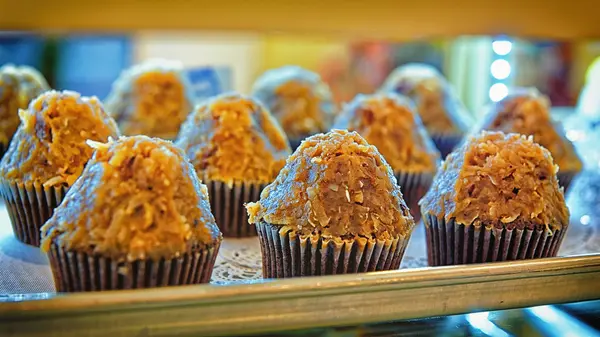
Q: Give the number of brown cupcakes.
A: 11